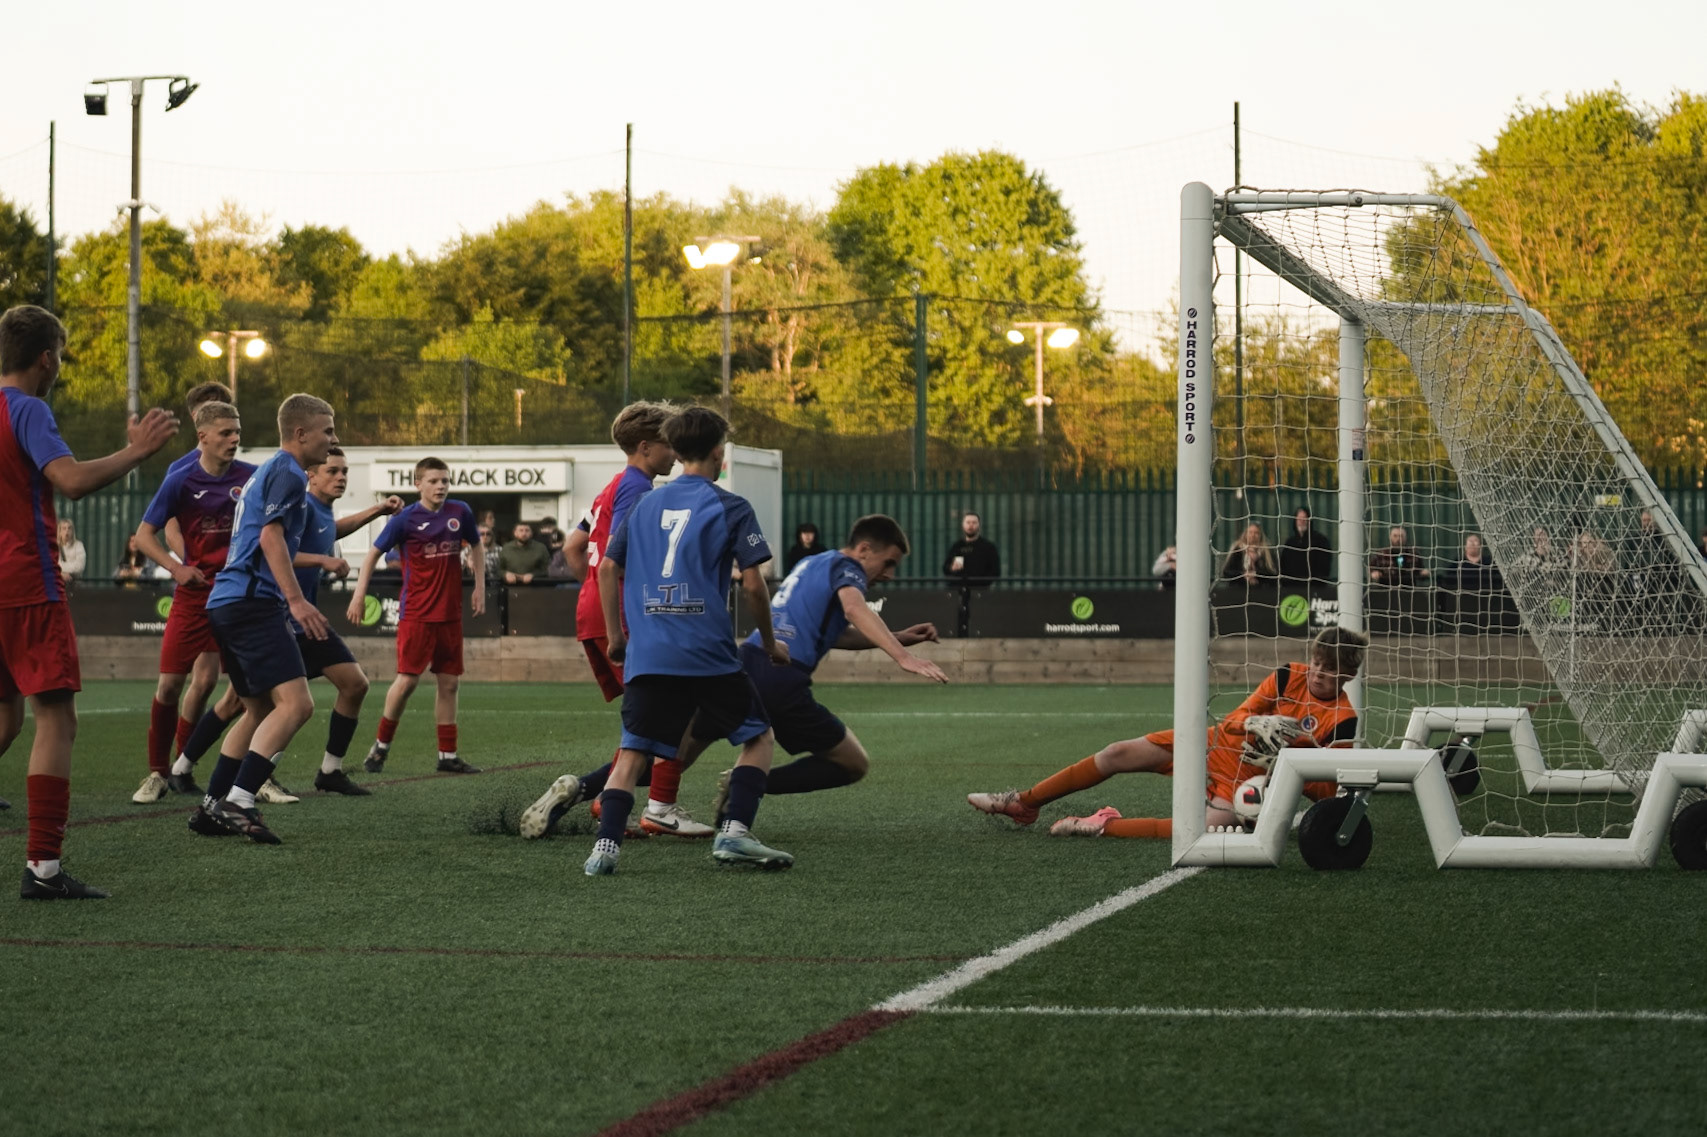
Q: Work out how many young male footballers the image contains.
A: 10